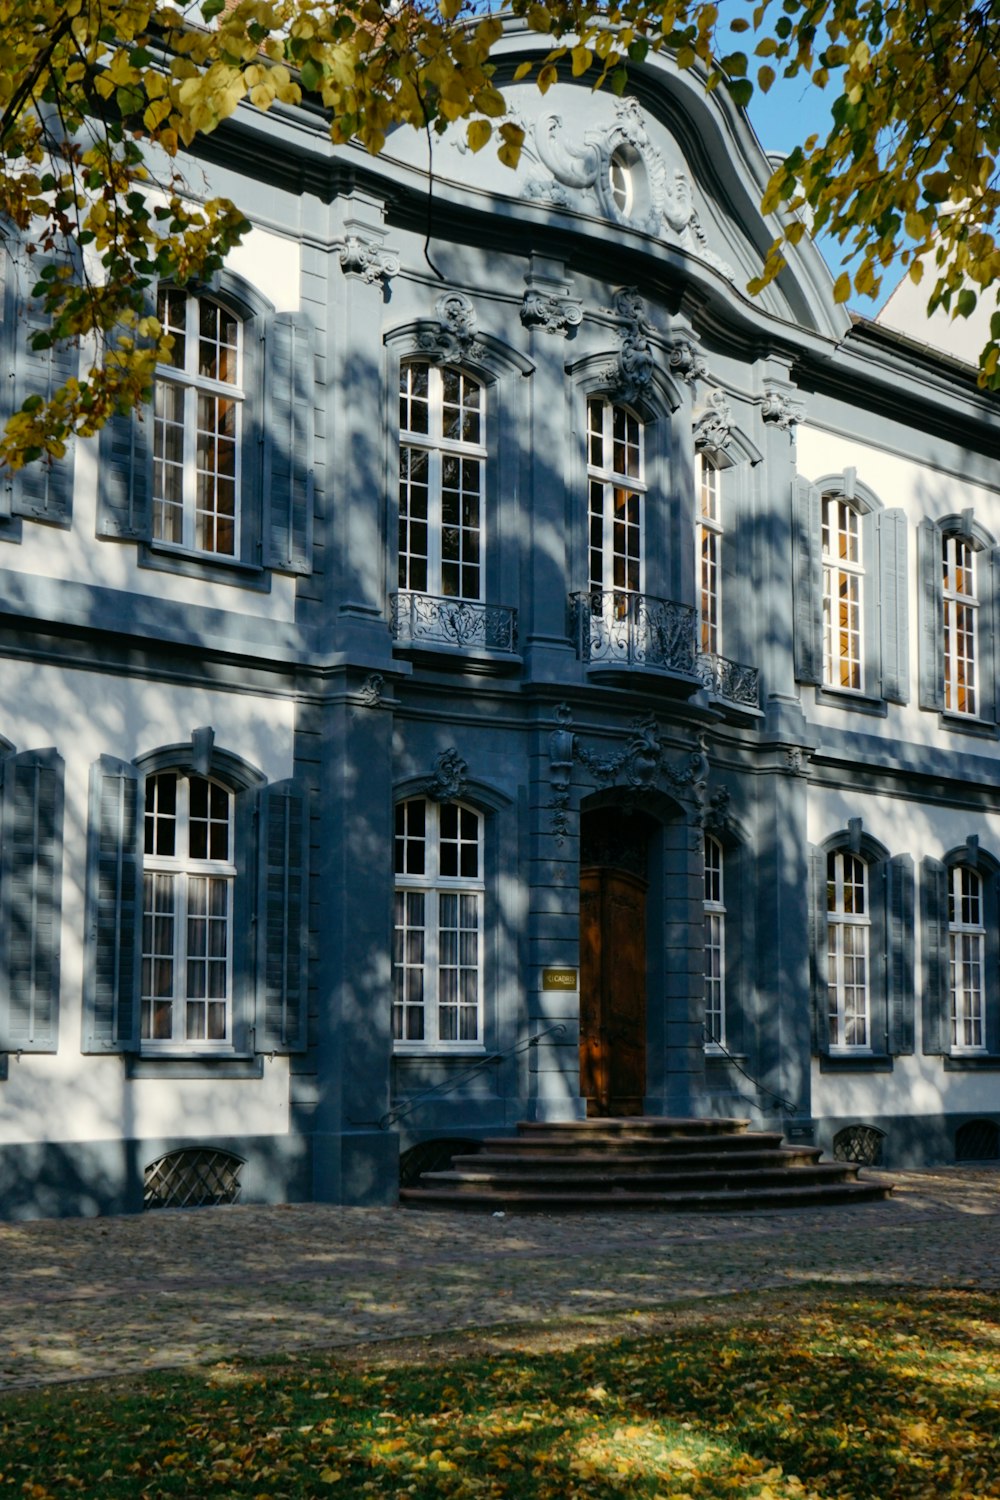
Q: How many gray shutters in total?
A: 12